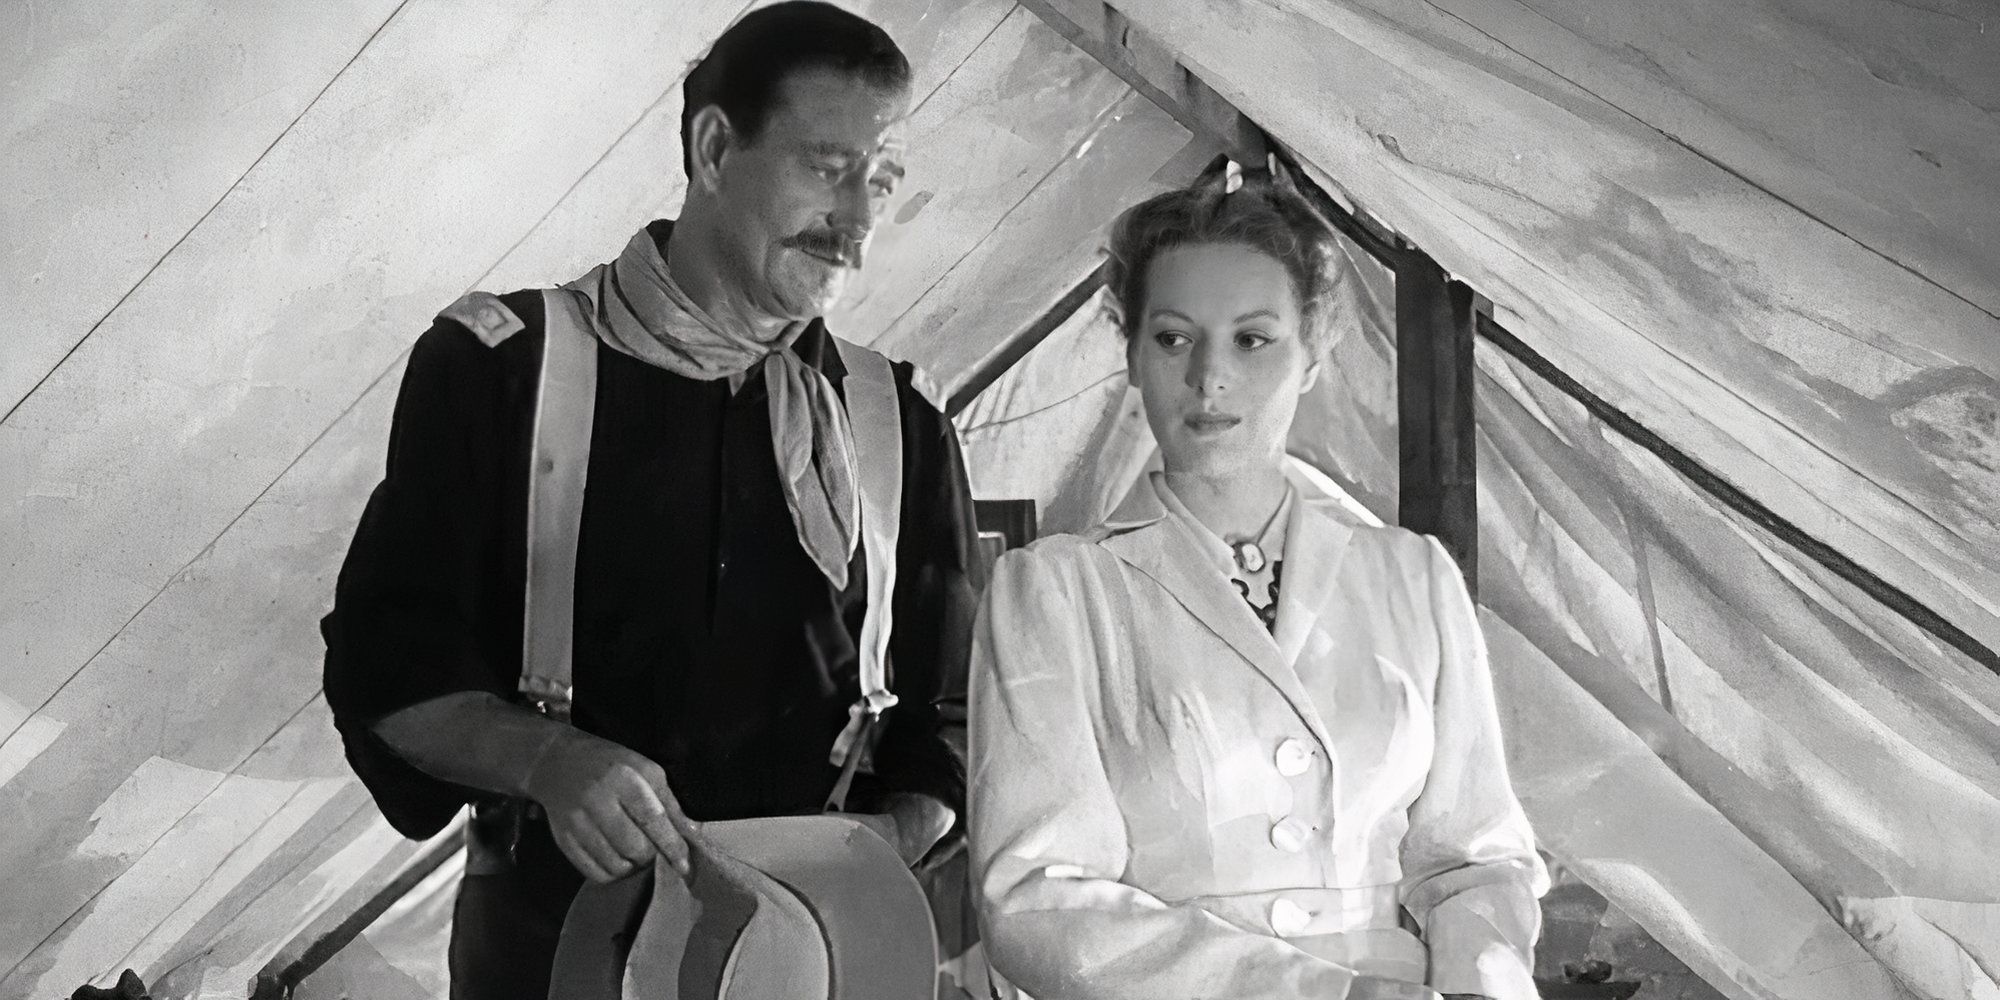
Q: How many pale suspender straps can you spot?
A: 2